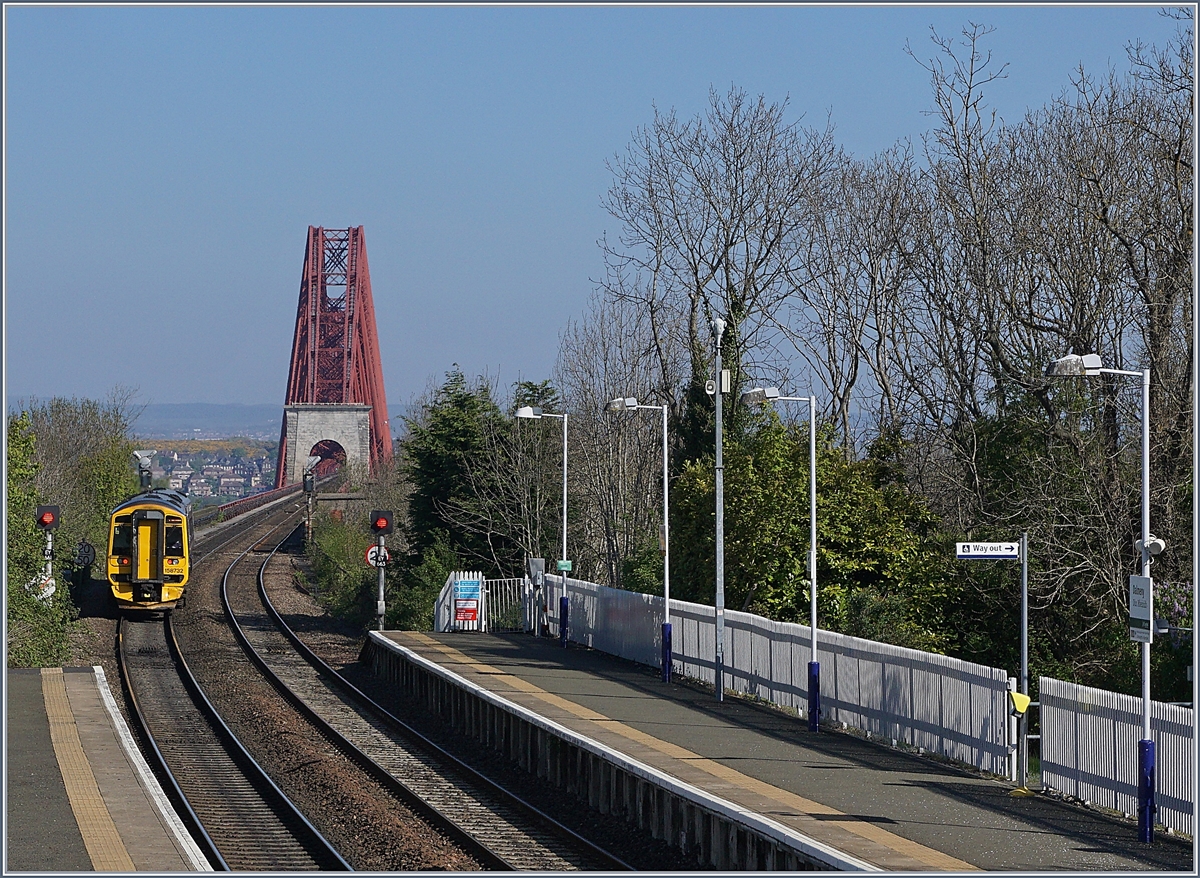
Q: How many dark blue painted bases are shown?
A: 4